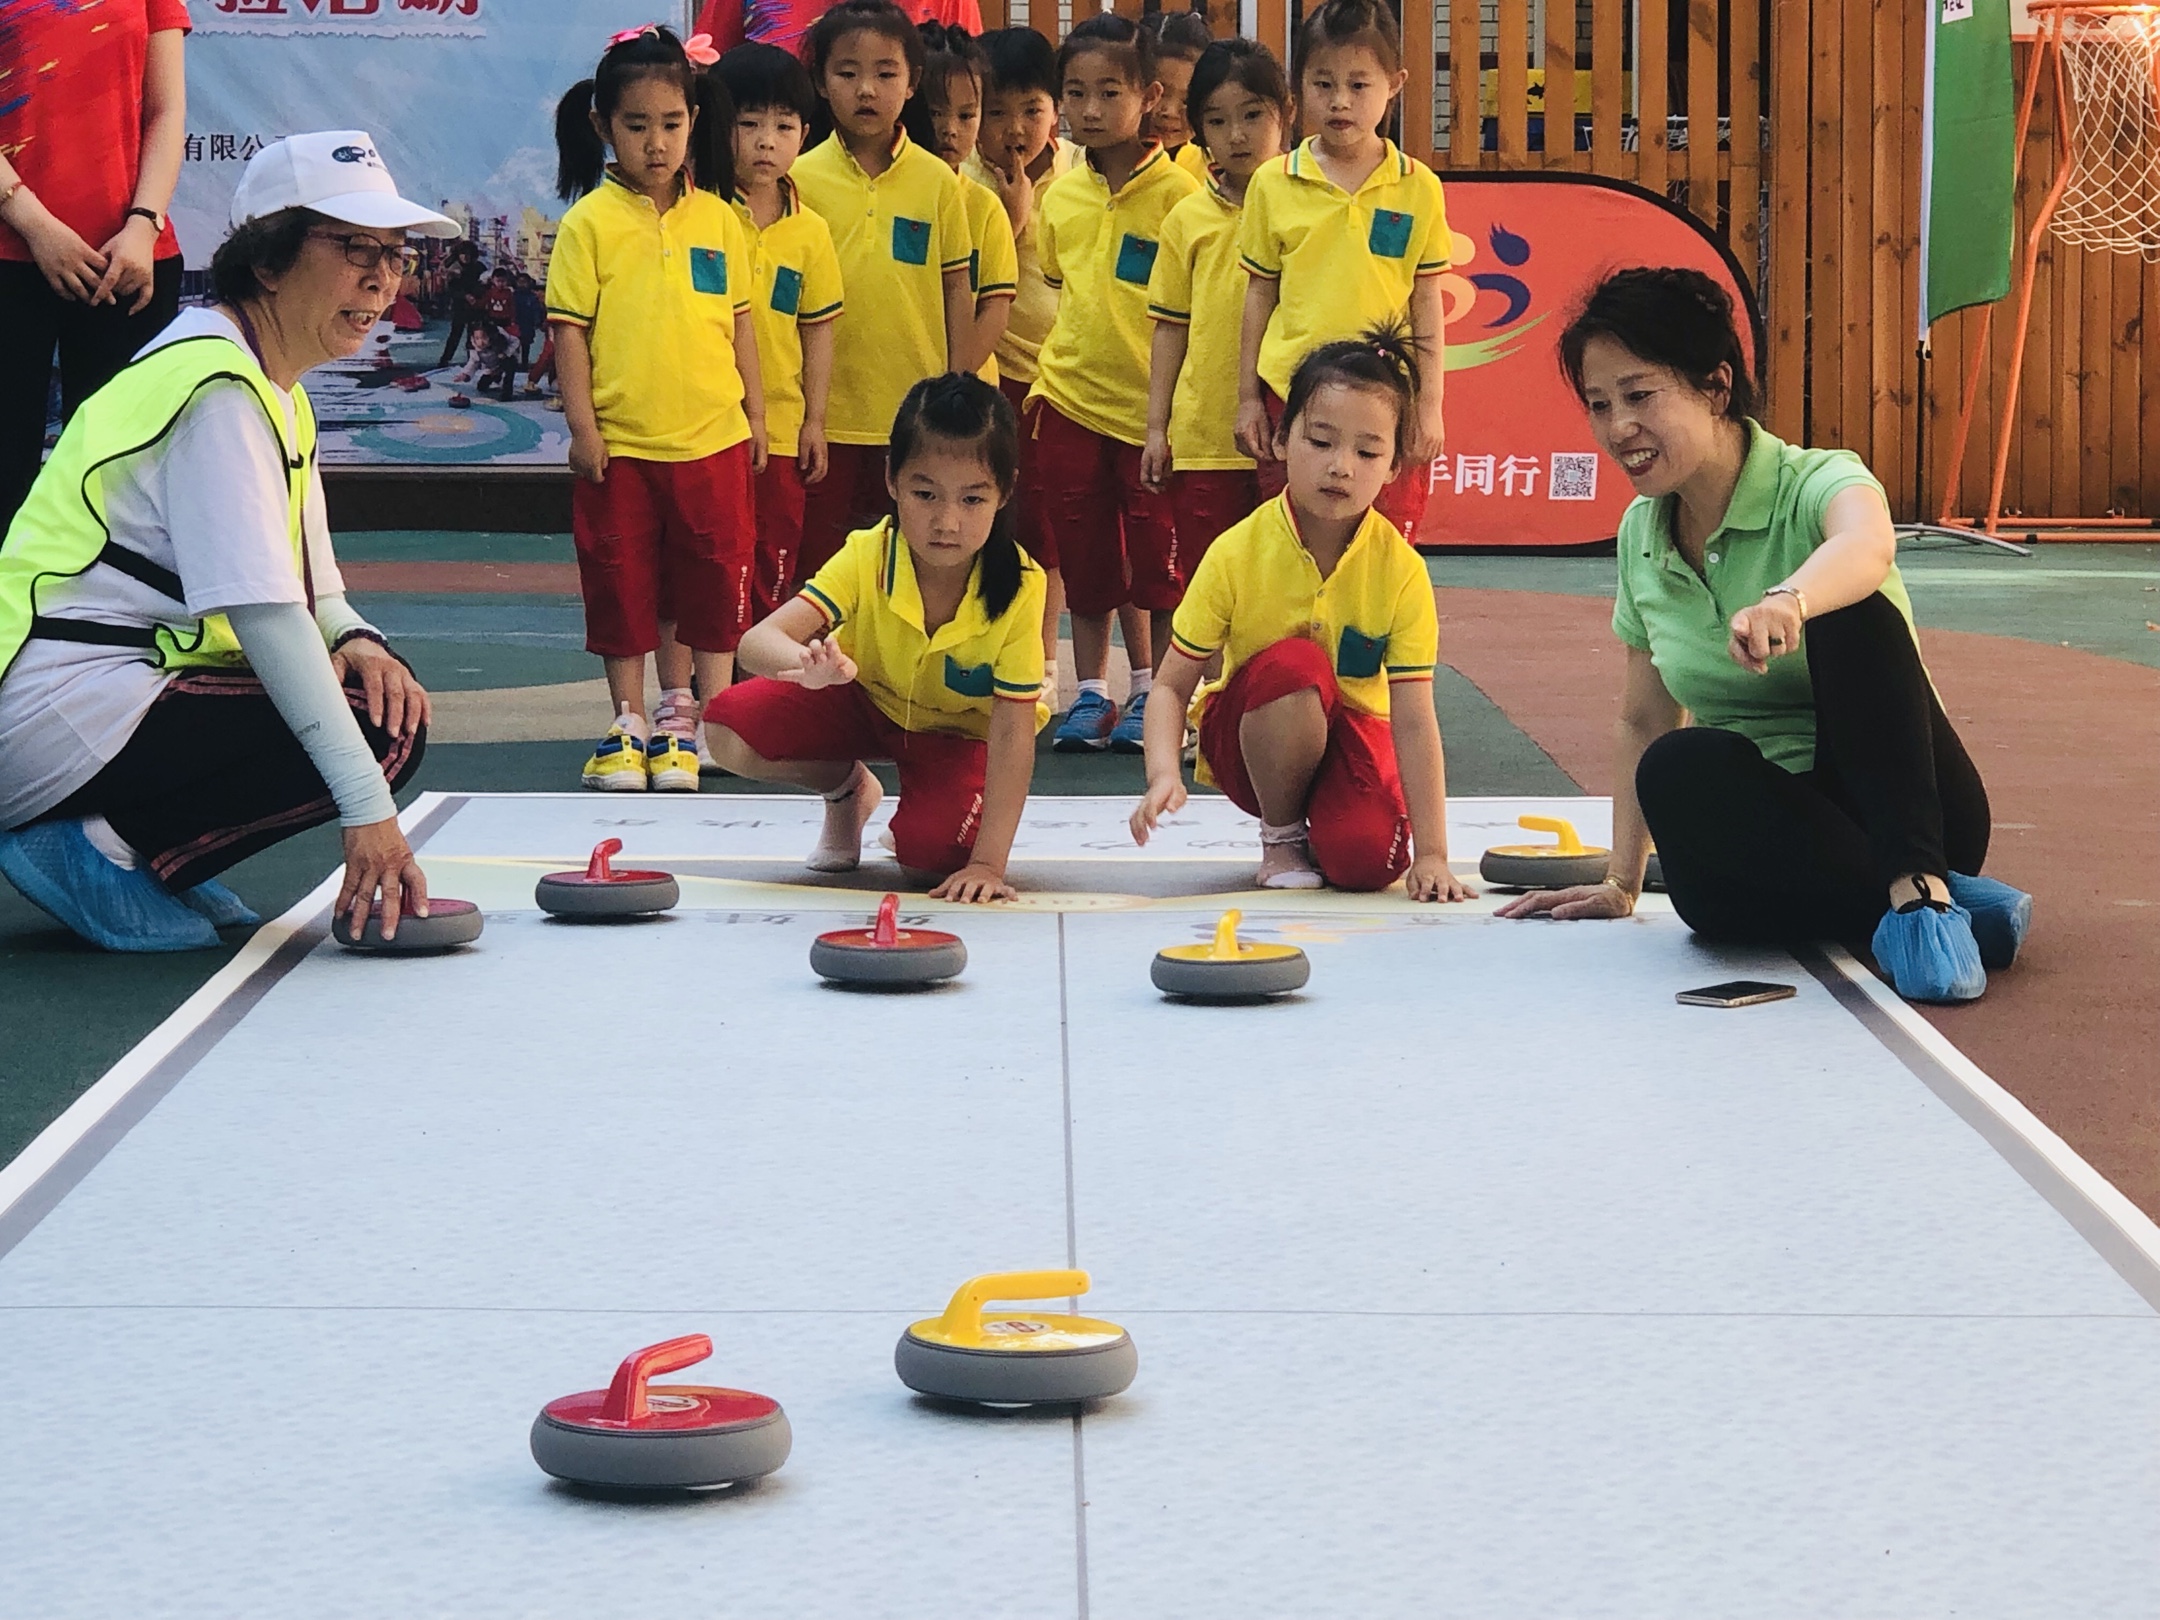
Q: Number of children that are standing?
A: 9